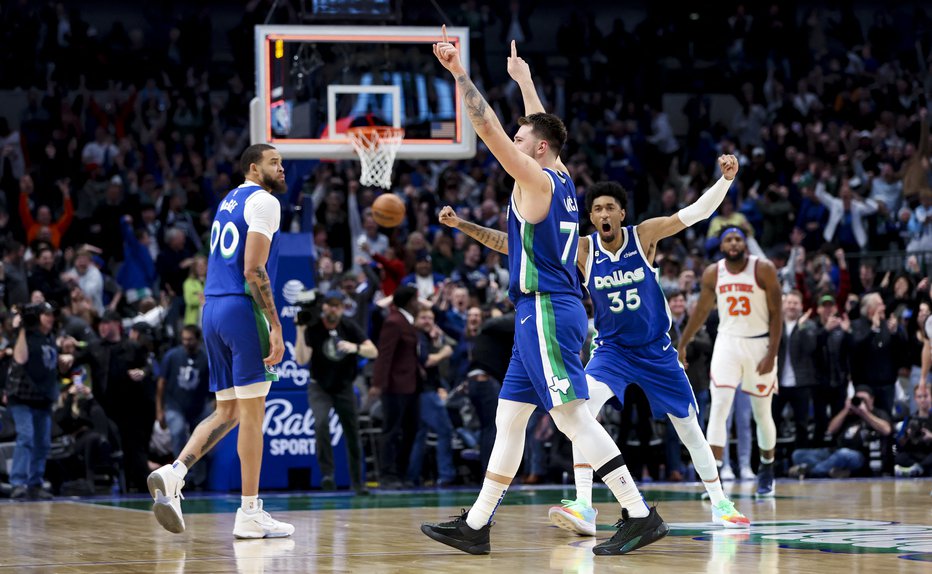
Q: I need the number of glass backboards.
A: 1